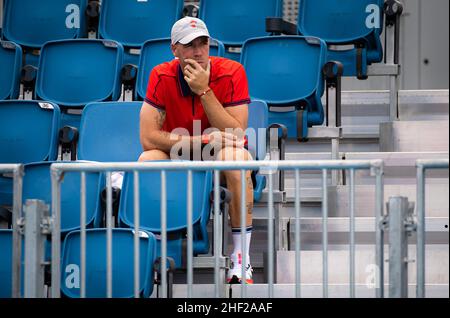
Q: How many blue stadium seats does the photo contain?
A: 15